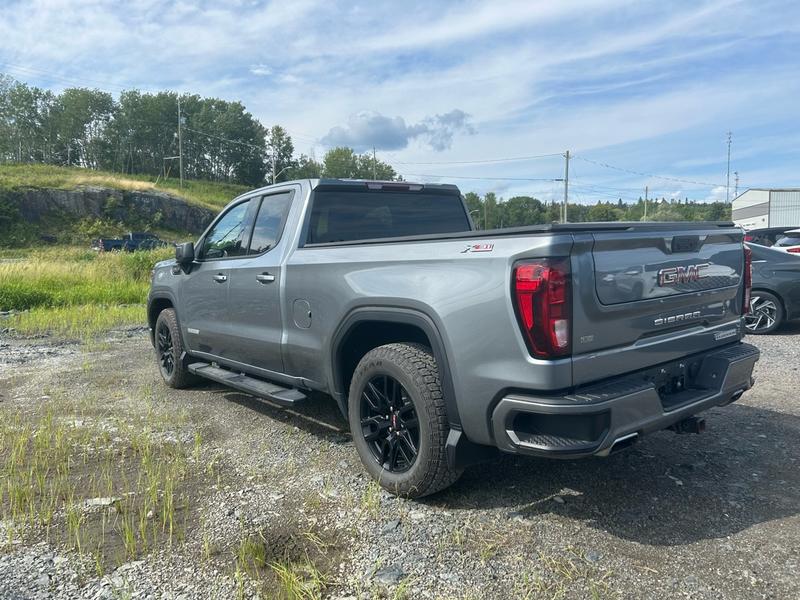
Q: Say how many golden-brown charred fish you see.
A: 0